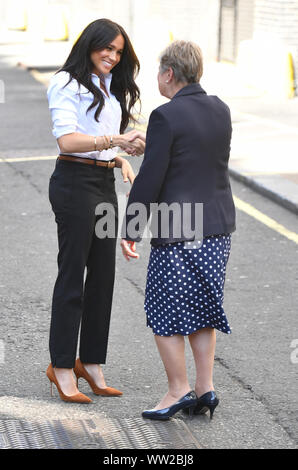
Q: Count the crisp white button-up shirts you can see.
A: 1